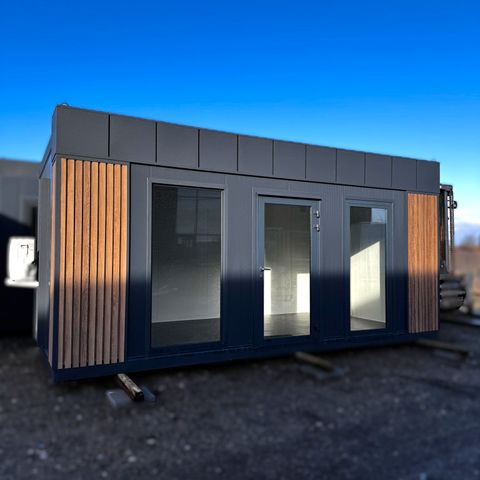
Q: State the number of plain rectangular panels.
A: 11